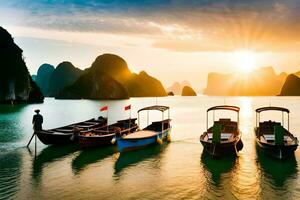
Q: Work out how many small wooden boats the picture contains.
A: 5